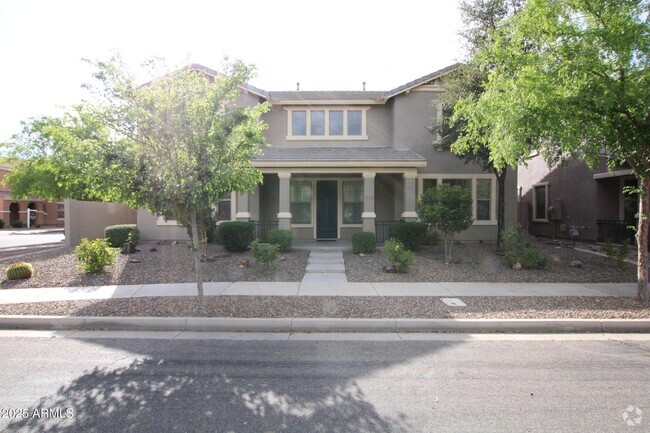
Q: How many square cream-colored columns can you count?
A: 4